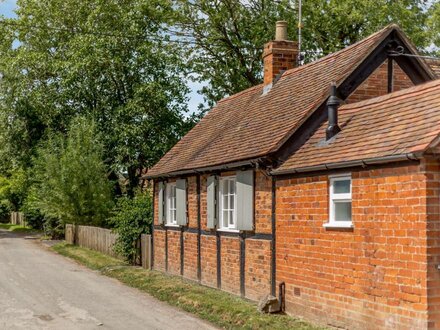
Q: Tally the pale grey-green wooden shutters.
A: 4